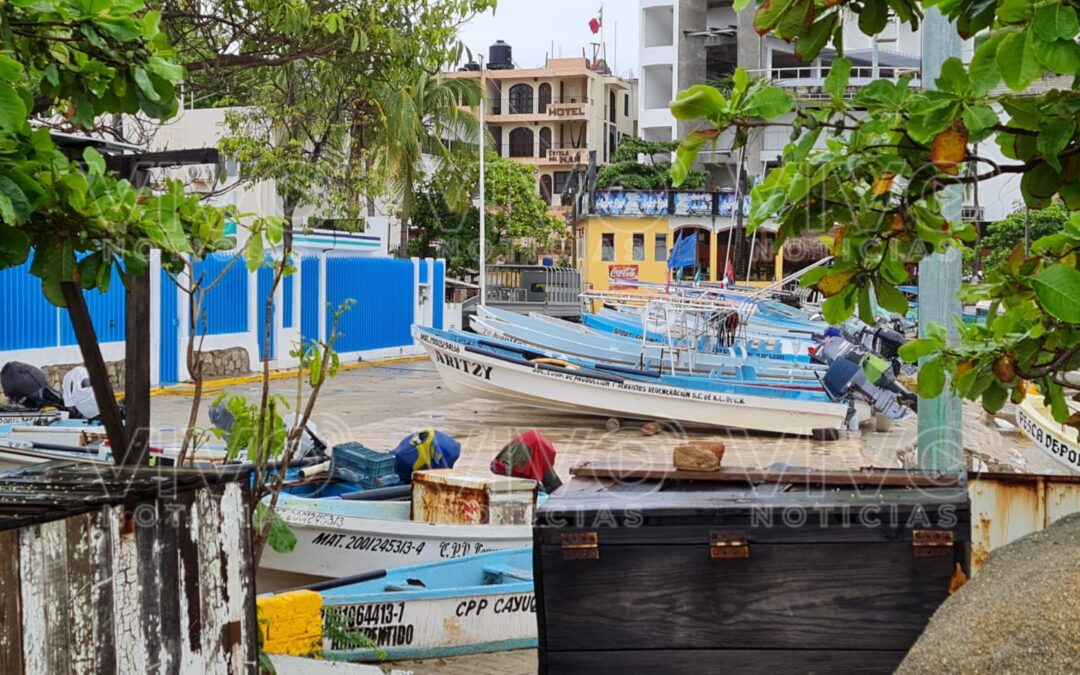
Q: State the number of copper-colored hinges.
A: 3